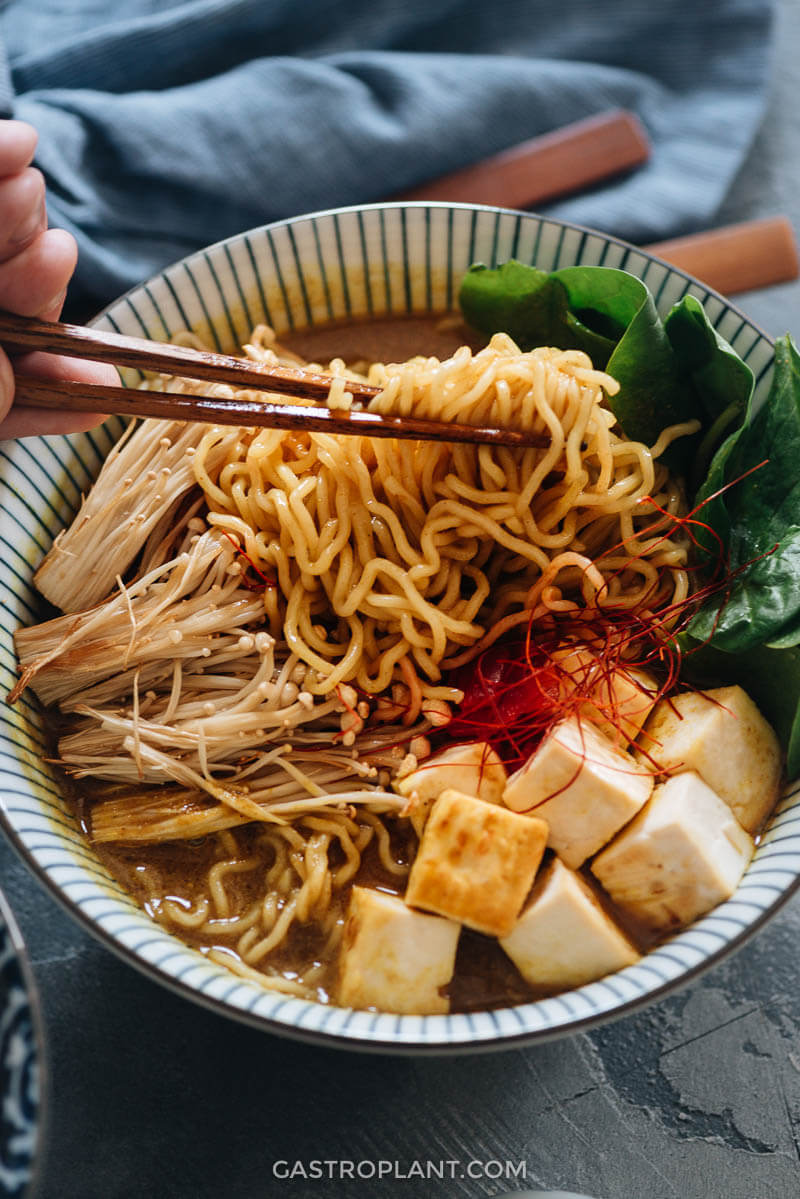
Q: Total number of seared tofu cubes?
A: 8